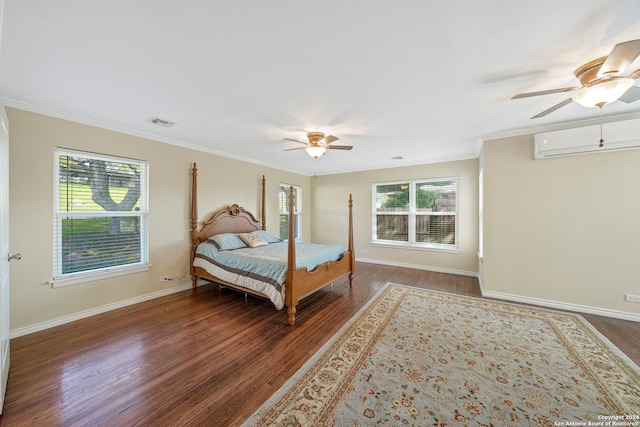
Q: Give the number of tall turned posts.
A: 4